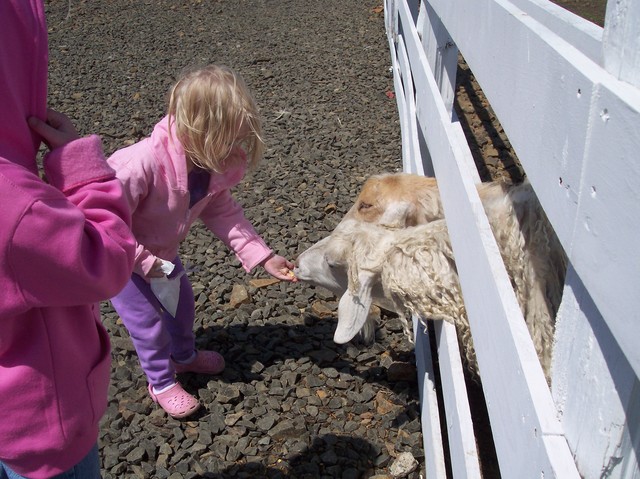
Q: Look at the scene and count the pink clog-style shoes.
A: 2